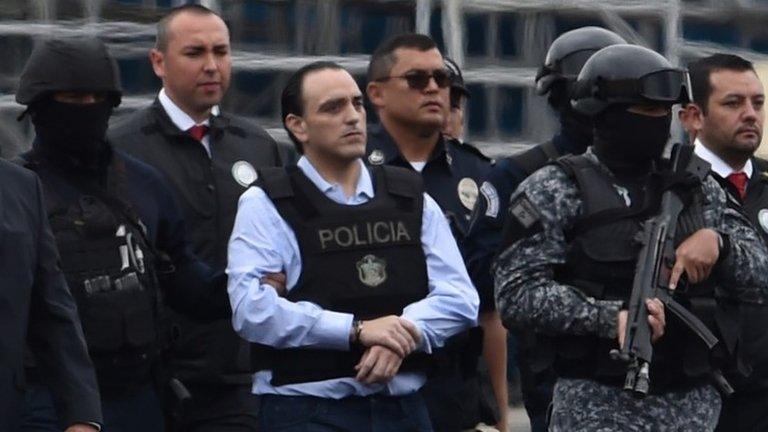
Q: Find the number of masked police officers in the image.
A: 3